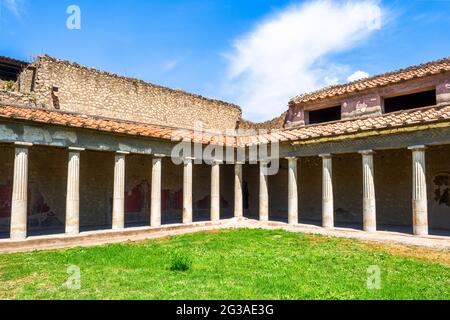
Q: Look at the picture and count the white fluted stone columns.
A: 12